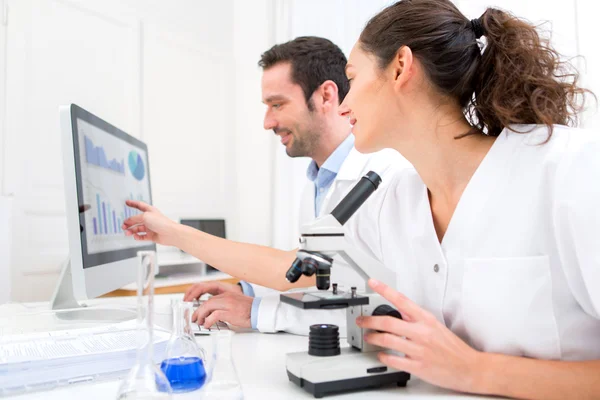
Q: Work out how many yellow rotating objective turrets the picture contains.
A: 0